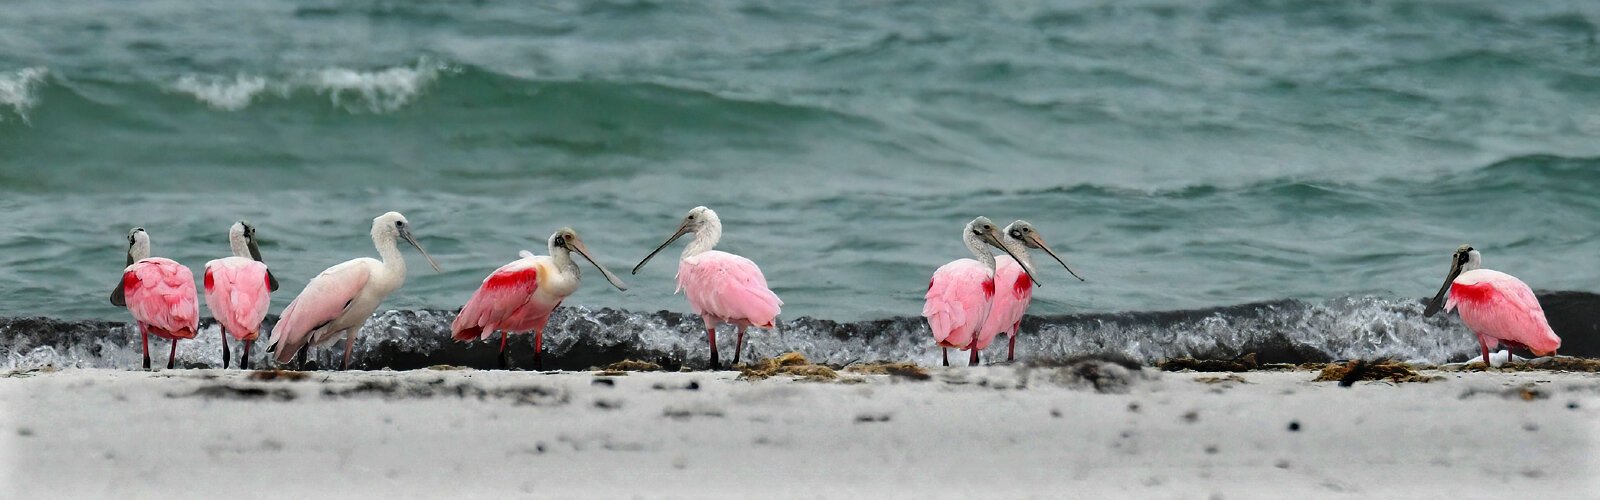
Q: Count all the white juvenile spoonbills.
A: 1